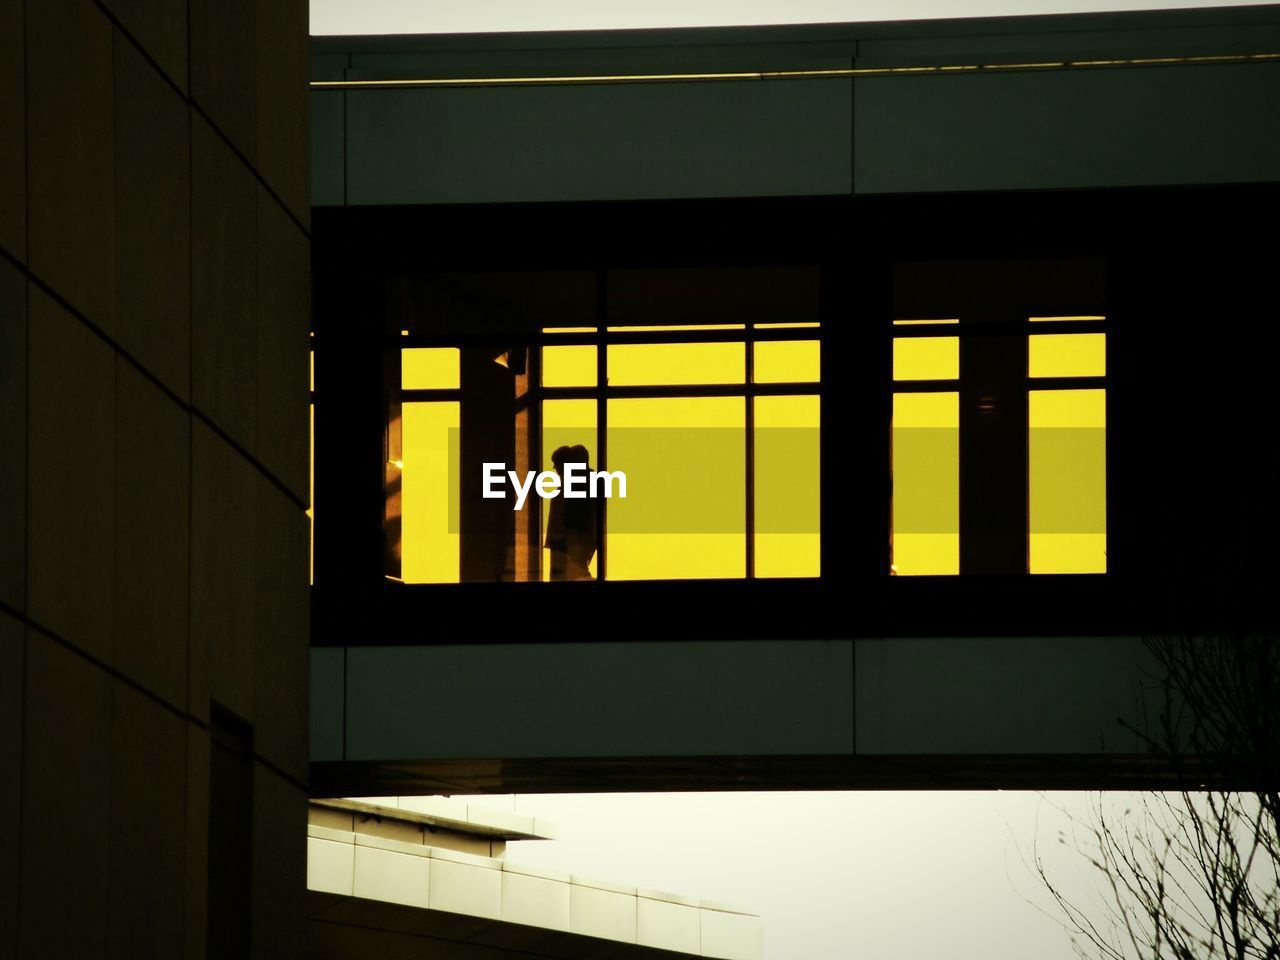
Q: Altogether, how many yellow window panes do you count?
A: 12